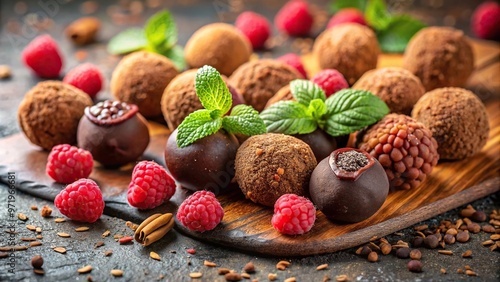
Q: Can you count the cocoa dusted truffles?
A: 11